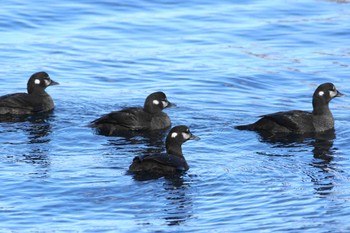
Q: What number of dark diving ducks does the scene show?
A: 4